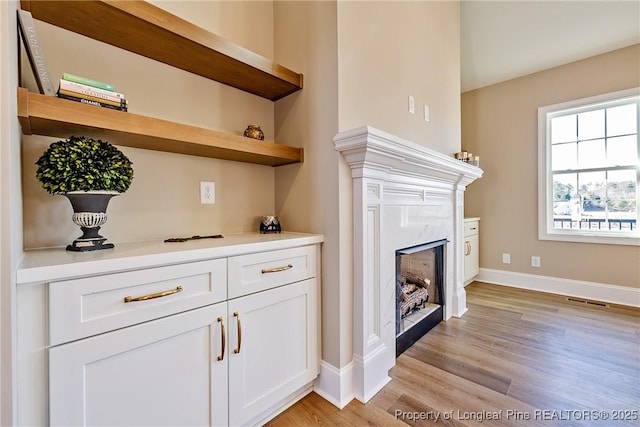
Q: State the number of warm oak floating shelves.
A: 2